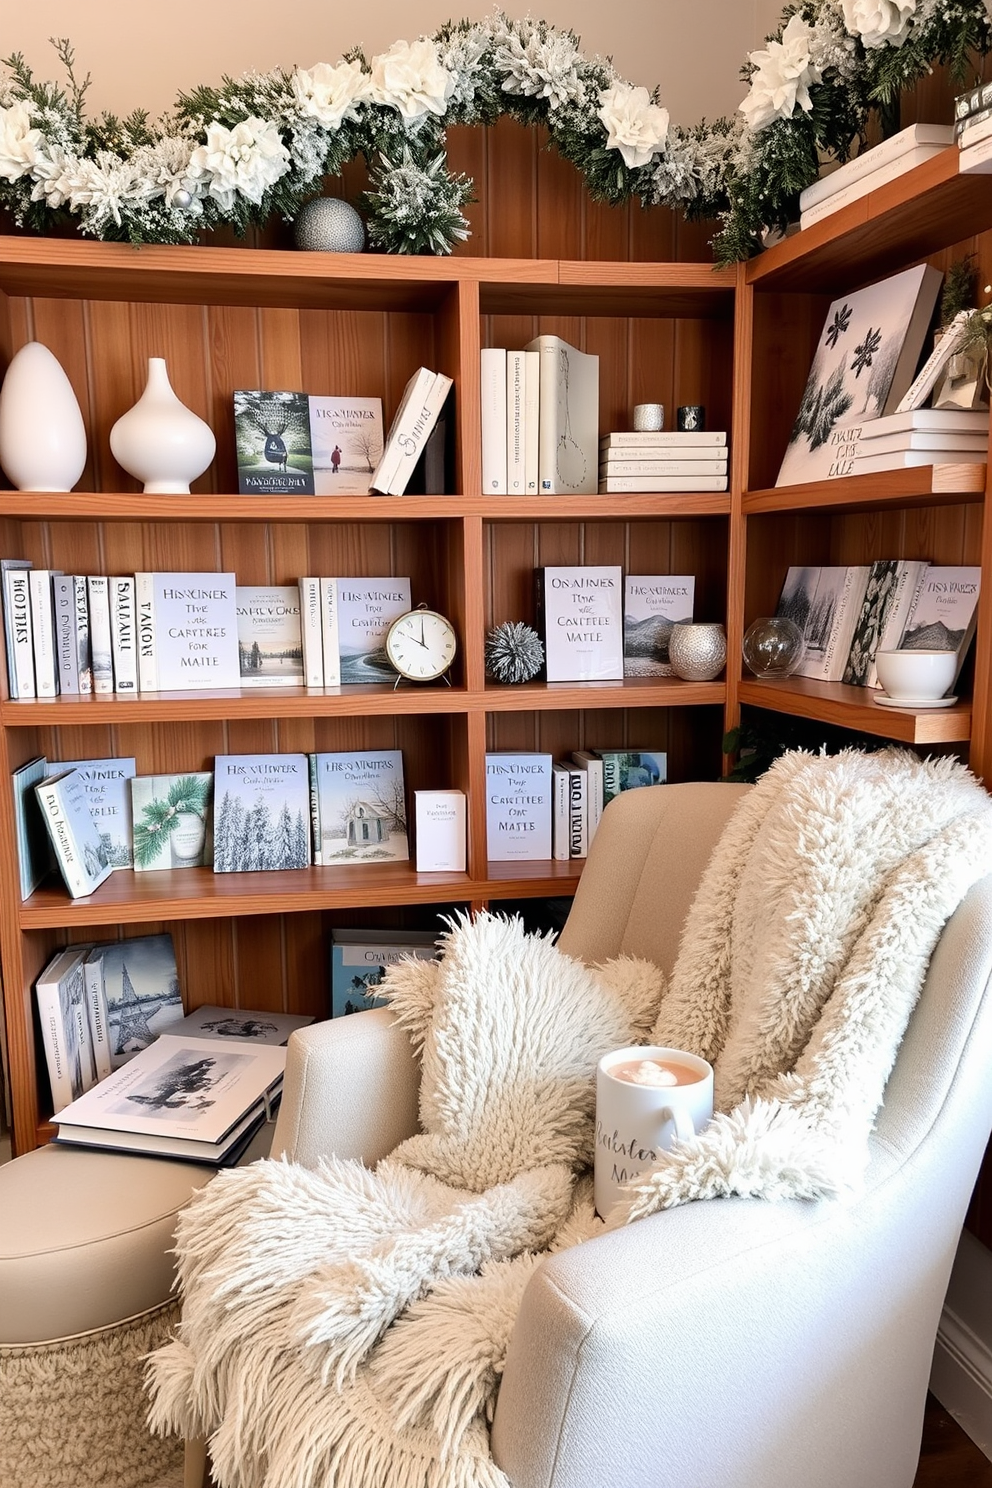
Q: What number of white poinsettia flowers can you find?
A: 7